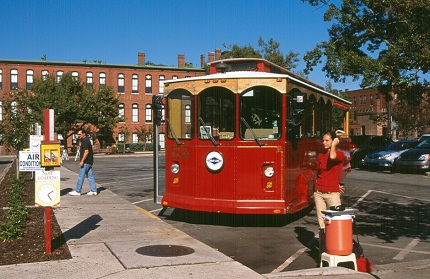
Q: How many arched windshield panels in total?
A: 3